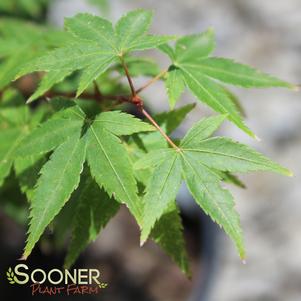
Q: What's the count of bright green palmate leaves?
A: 4